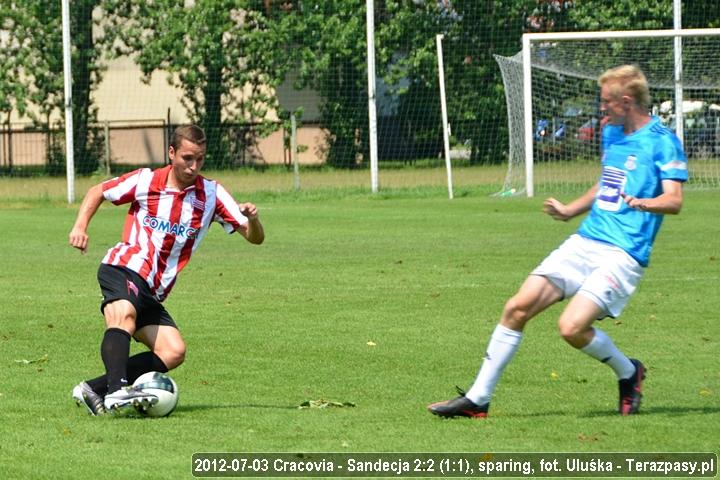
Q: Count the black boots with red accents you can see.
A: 2